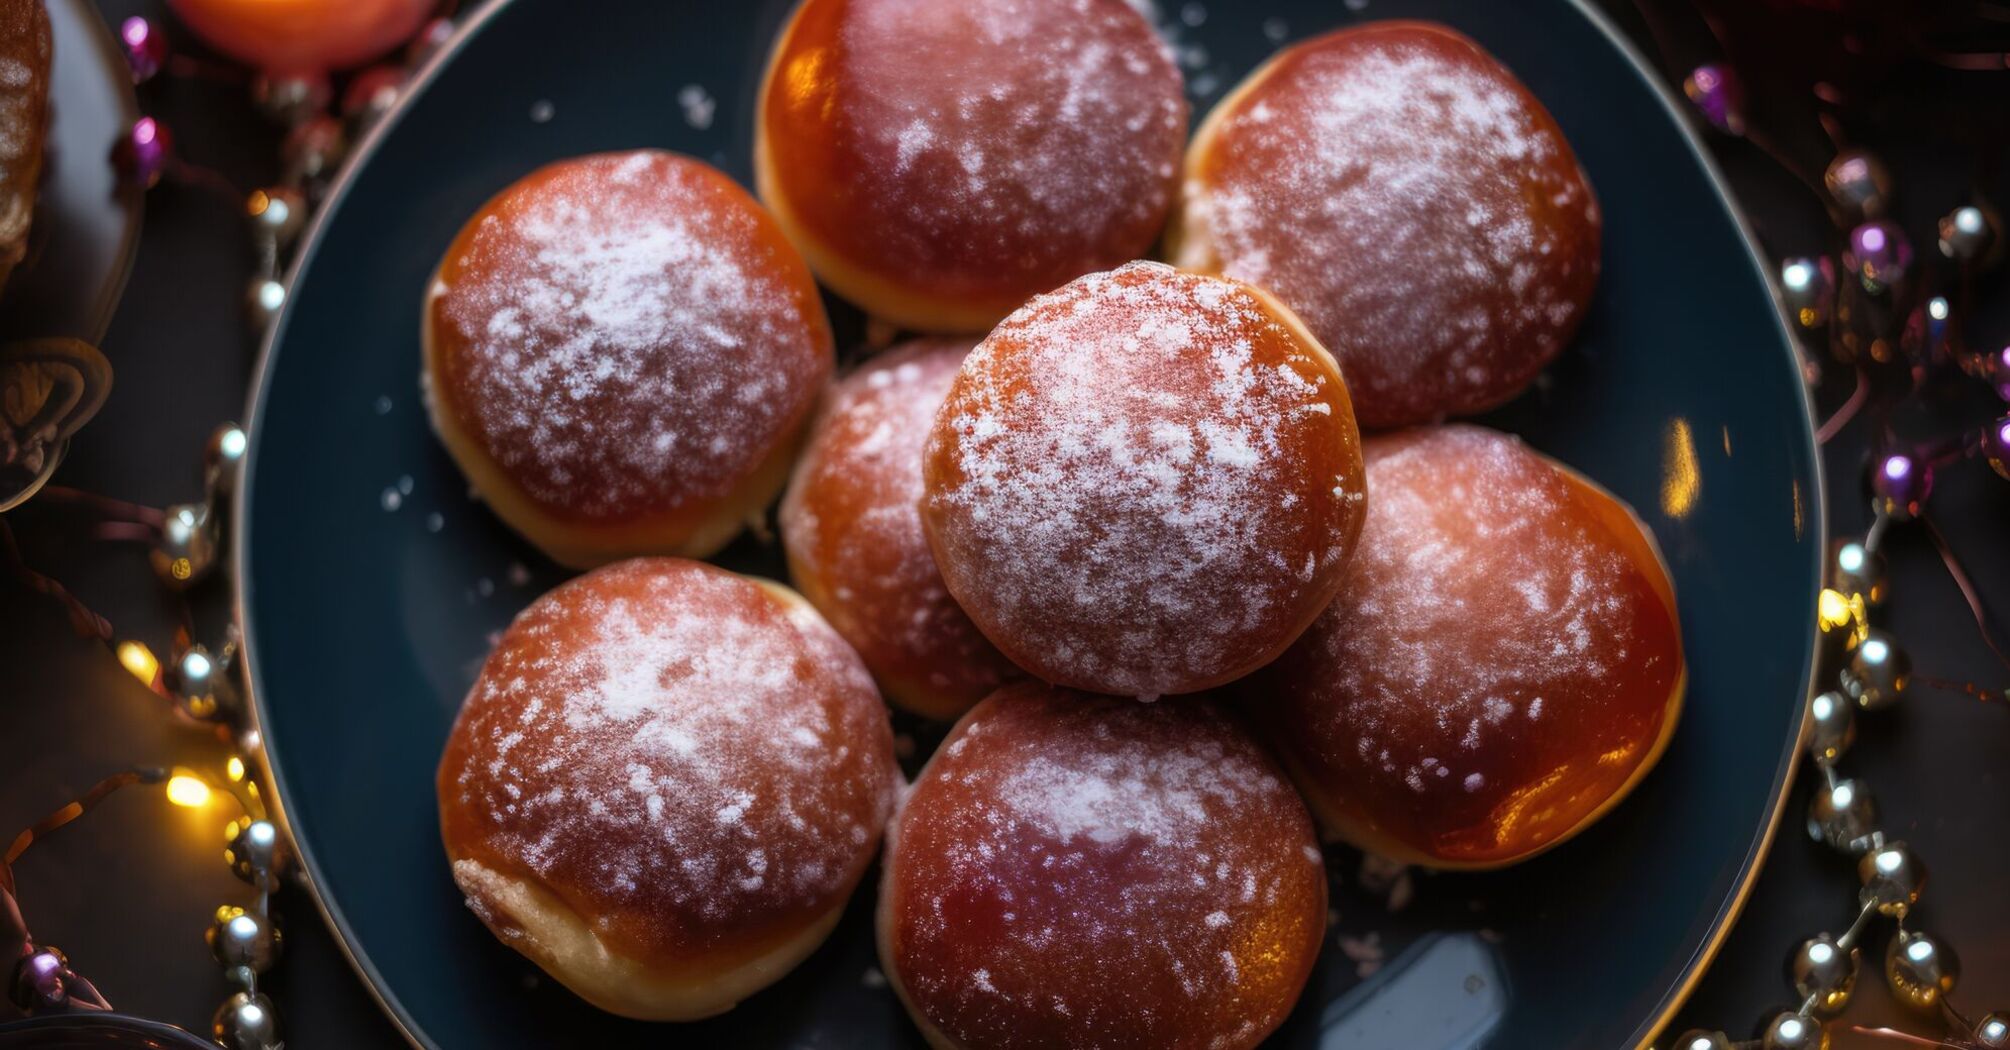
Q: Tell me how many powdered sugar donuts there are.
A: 8